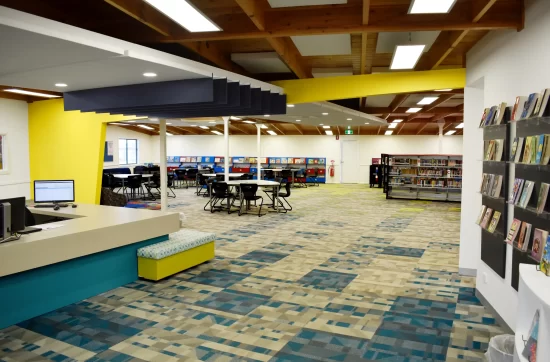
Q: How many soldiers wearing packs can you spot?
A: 0